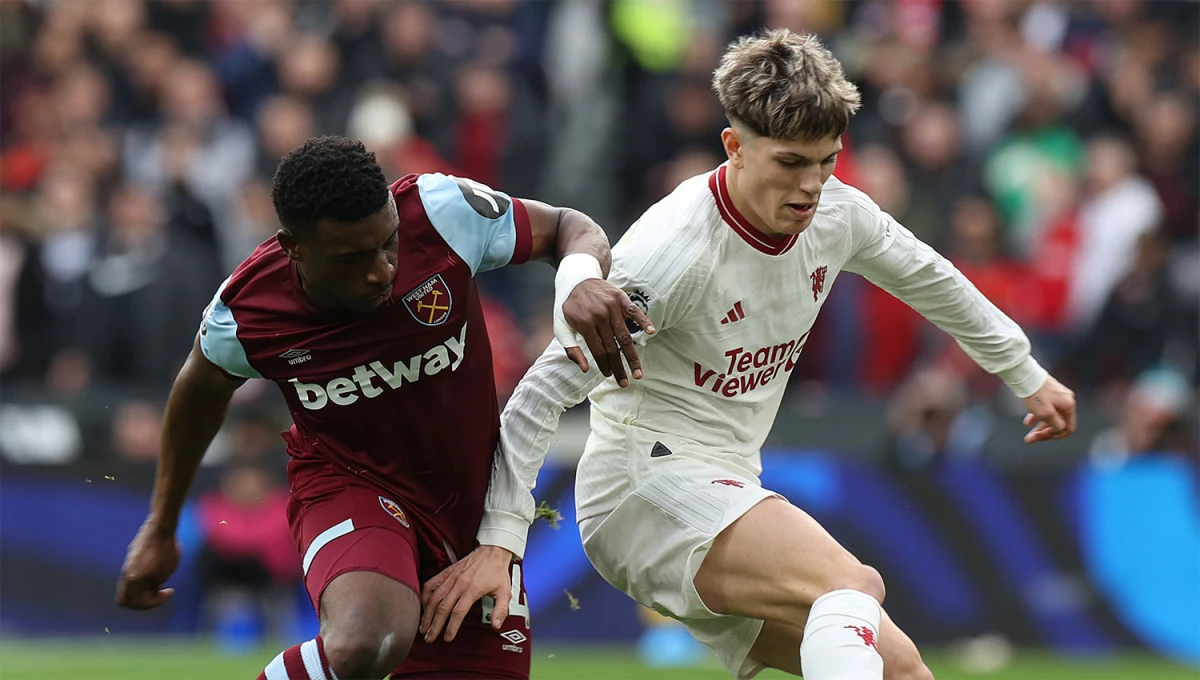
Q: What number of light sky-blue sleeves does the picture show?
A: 2